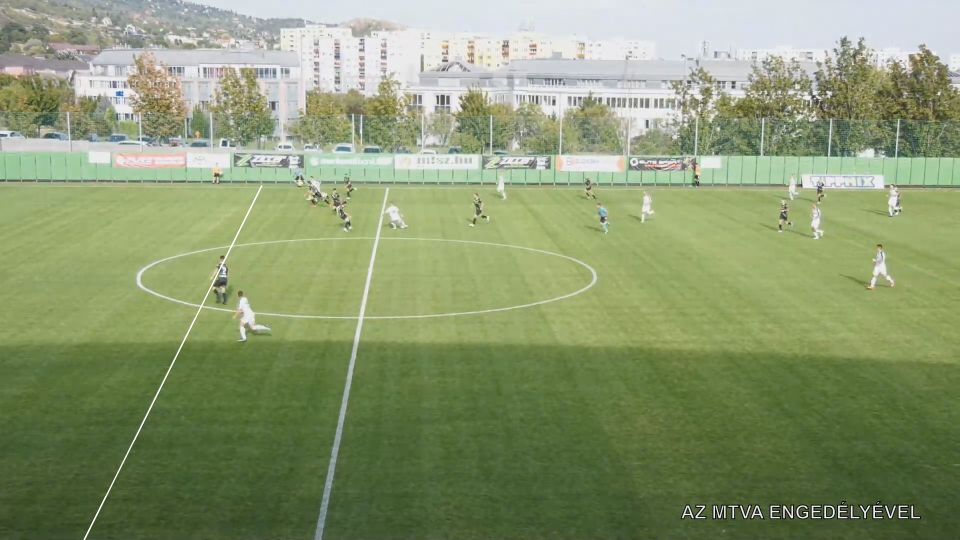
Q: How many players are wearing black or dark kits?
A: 10